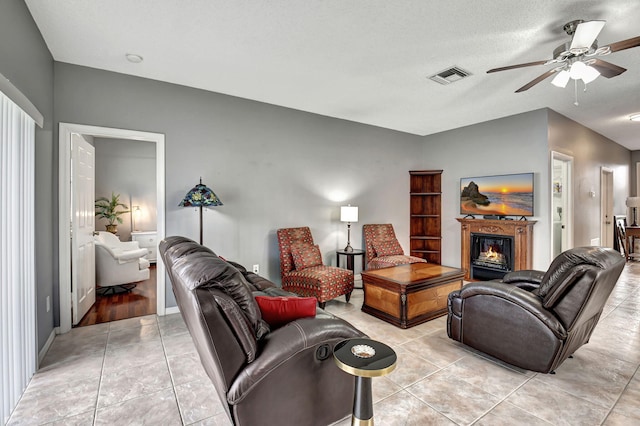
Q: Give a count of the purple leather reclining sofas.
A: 0